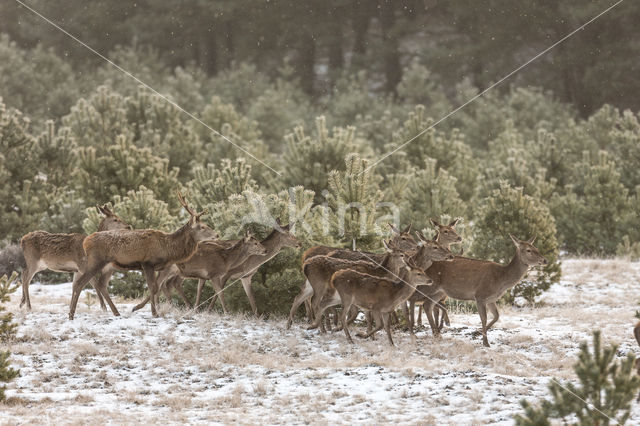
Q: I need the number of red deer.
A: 10